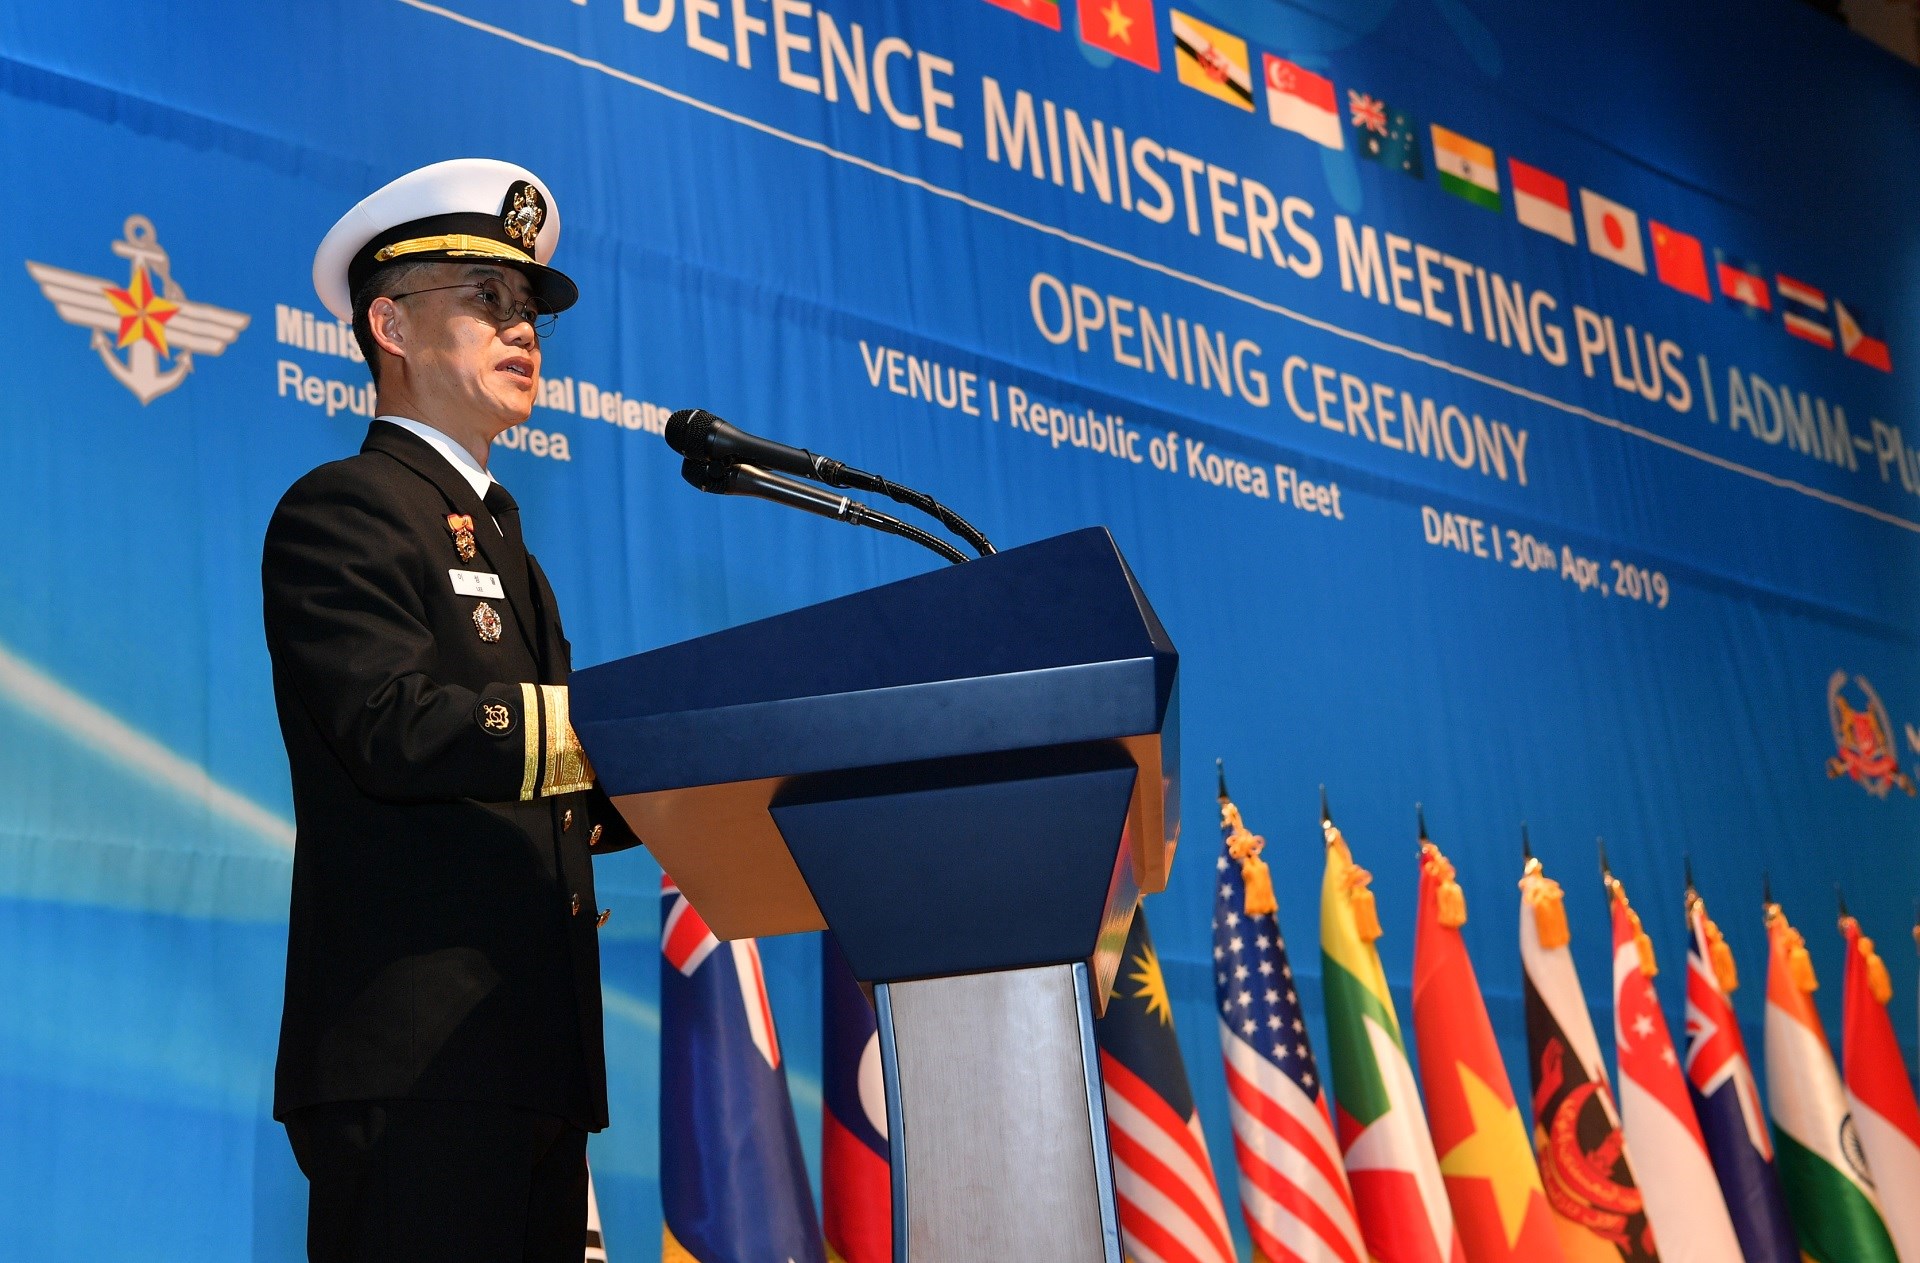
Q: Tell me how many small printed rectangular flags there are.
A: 12